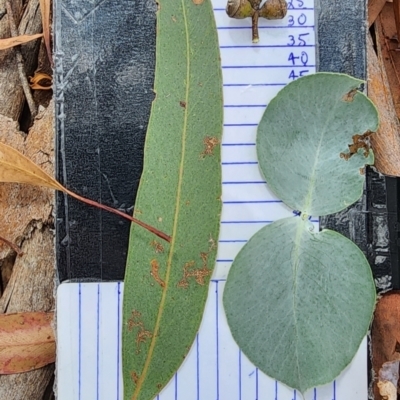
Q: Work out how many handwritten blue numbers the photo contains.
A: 5